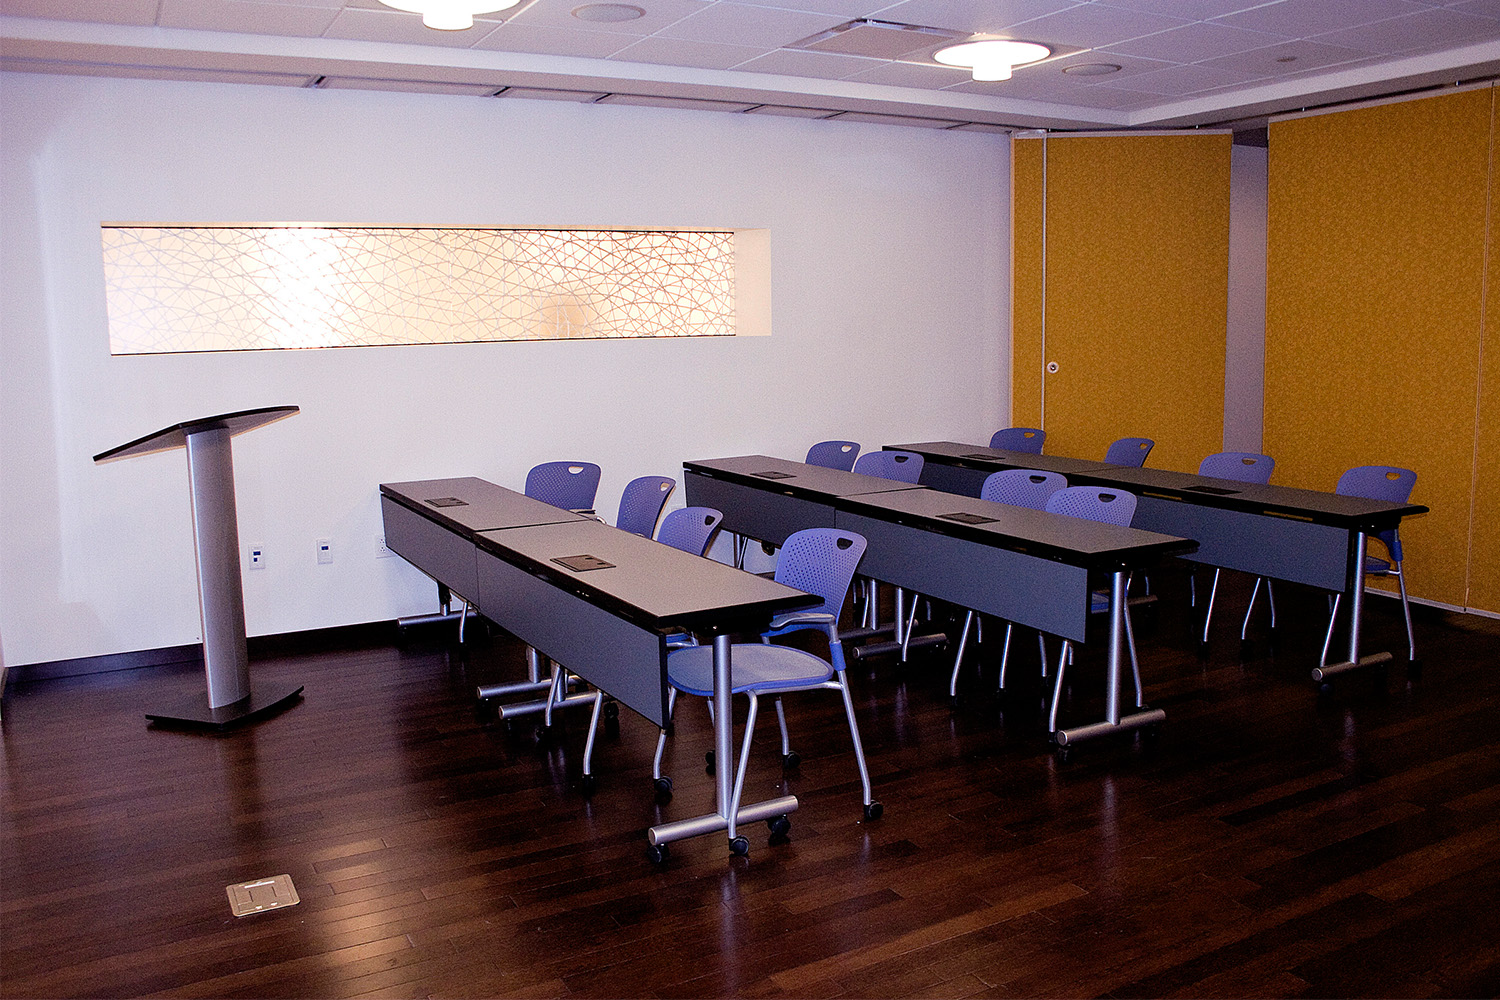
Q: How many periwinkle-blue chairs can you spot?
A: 12